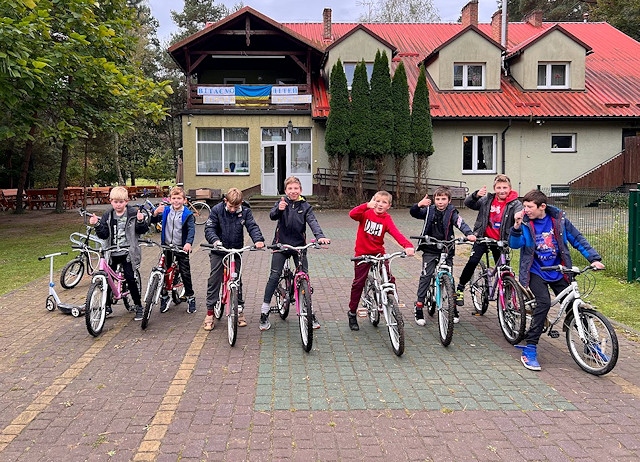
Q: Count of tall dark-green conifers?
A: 5